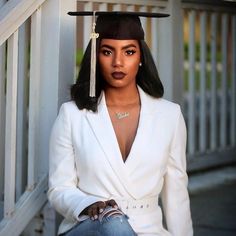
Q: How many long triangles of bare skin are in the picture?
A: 1